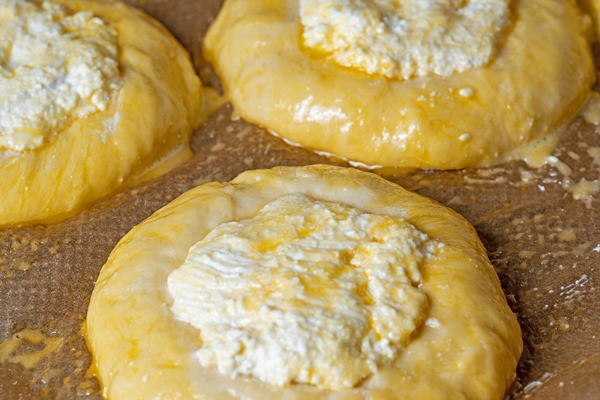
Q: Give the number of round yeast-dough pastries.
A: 3